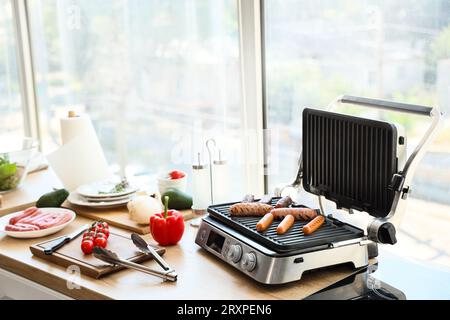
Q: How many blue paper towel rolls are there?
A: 0